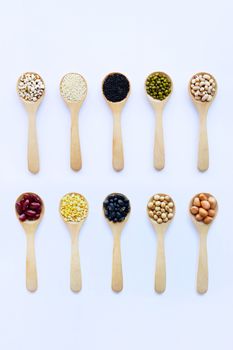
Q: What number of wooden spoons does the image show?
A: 10